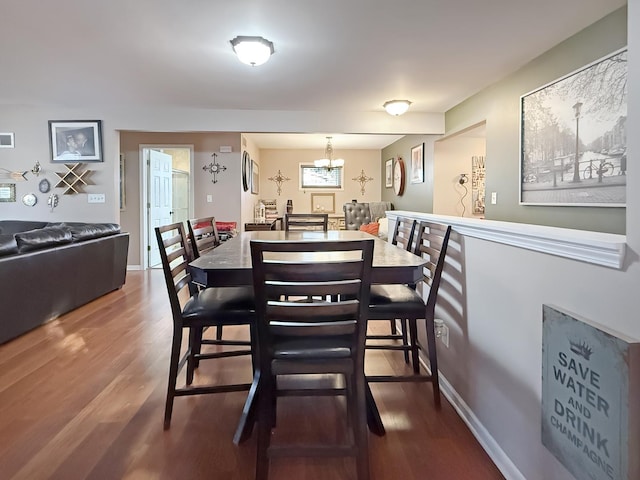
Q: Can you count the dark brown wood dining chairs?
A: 6